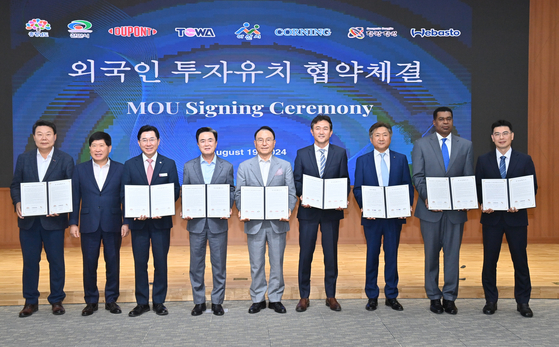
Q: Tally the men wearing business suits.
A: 9